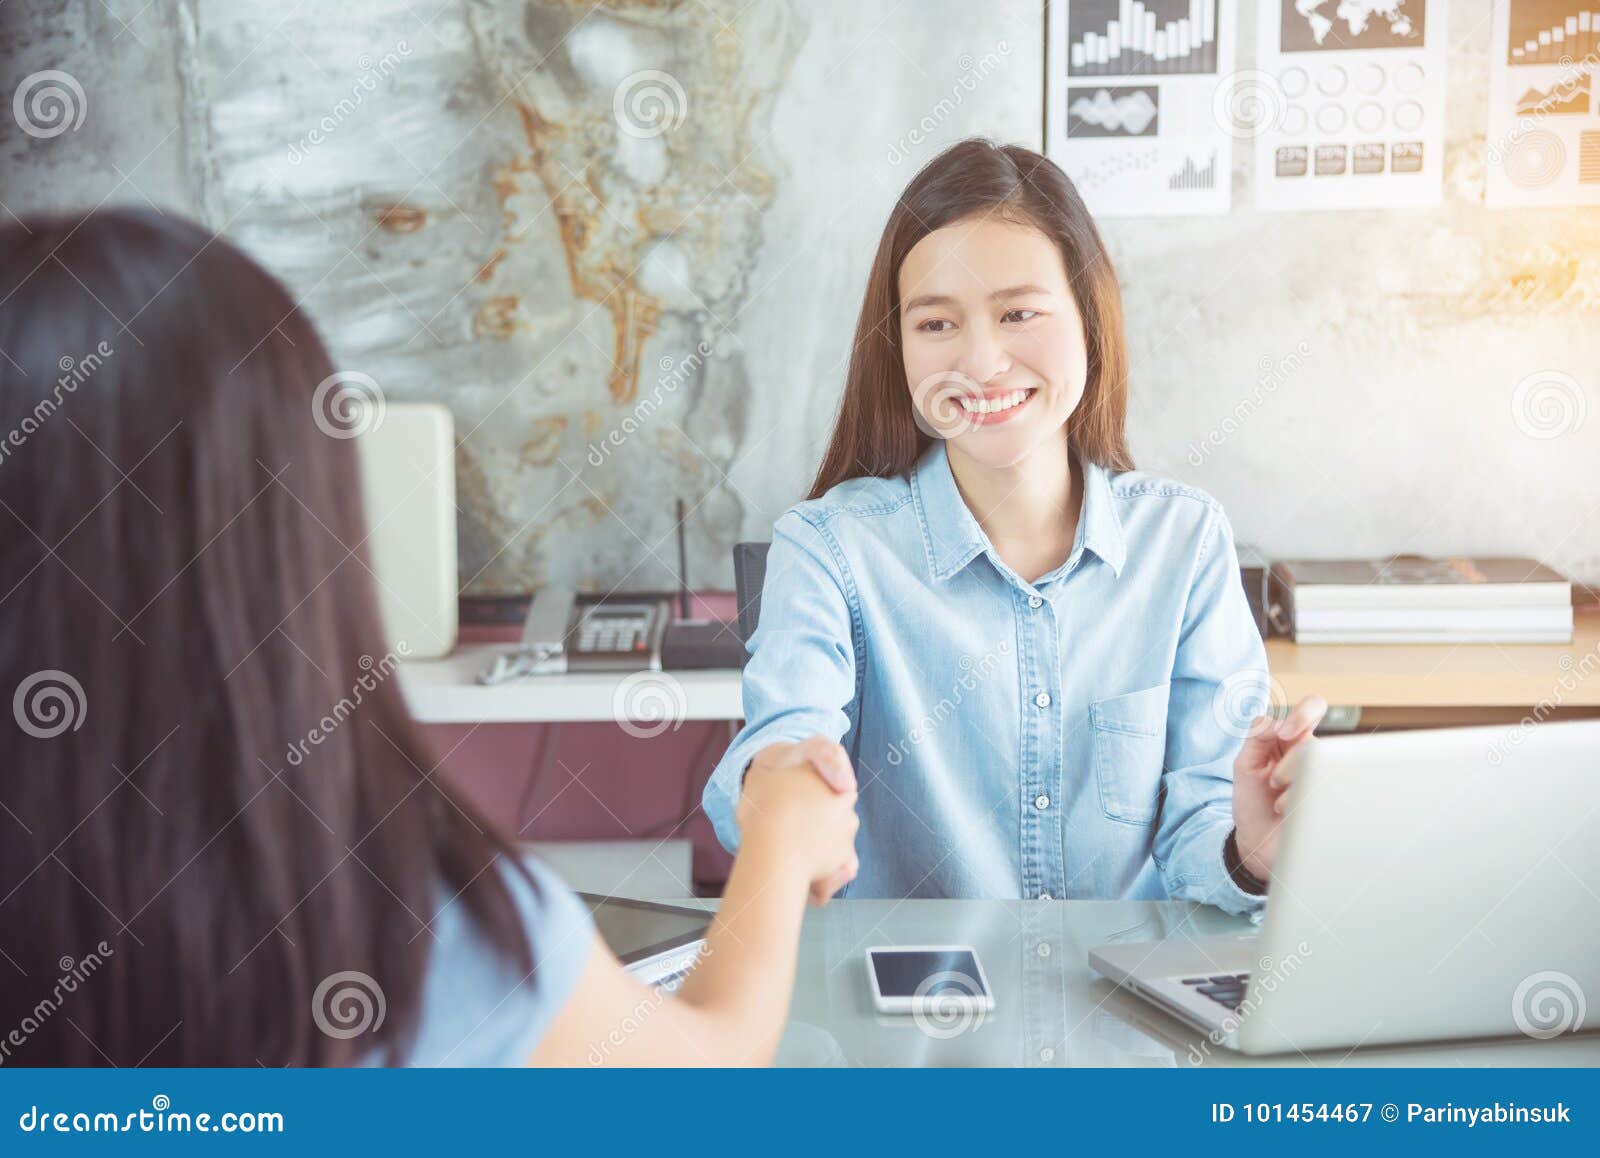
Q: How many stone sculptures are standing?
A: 0